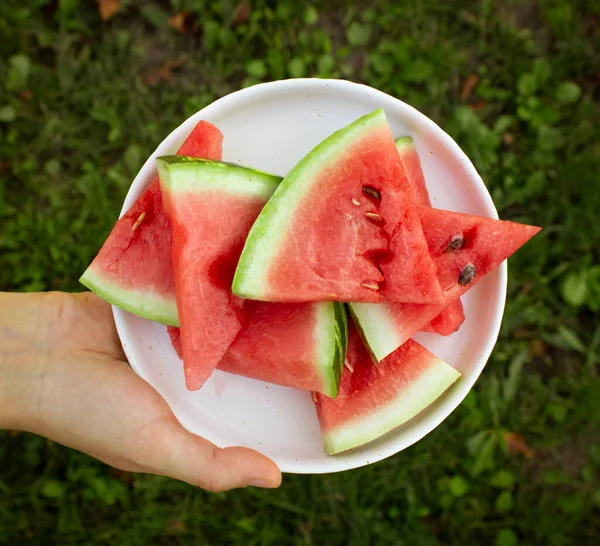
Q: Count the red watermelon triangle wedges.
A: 7